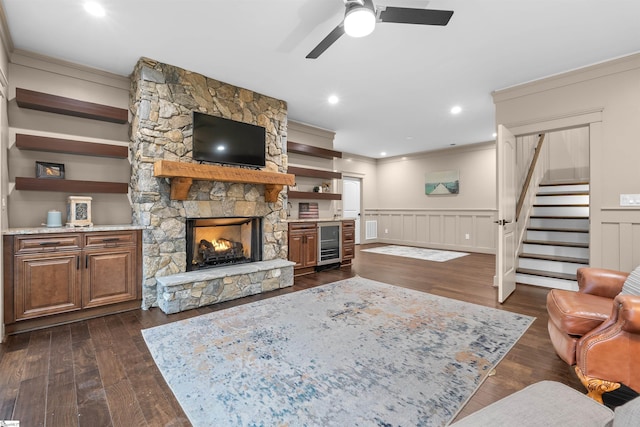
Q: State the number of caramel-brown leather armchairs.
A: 1